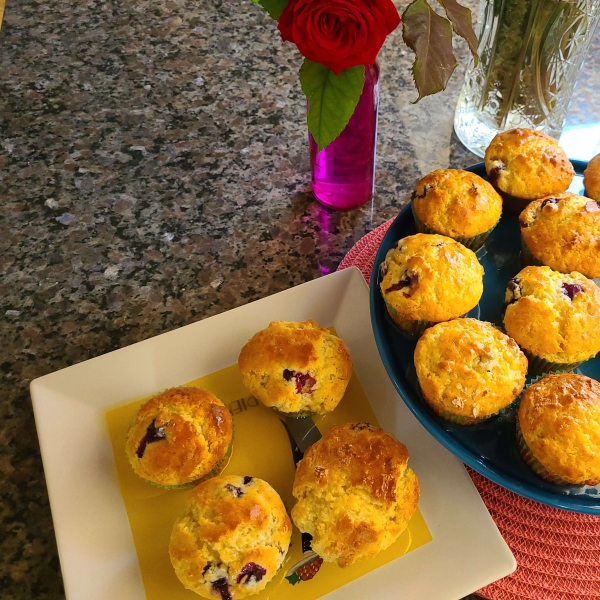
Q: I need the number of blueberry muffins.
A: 12